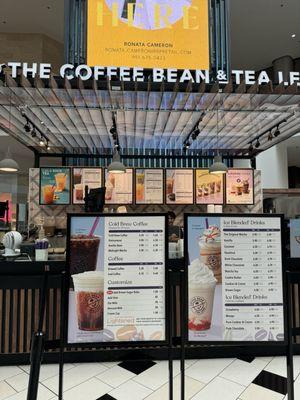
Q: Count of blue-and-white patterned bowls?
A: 0